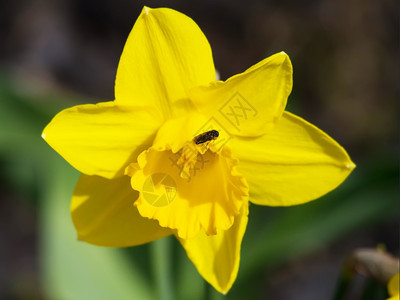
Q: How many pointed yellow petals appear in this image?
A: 6